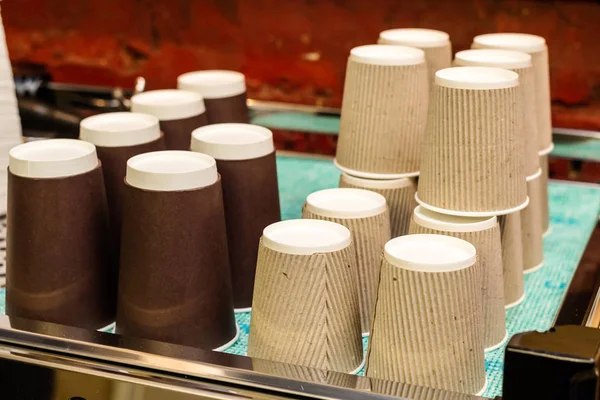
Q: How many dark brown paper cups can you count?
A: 6